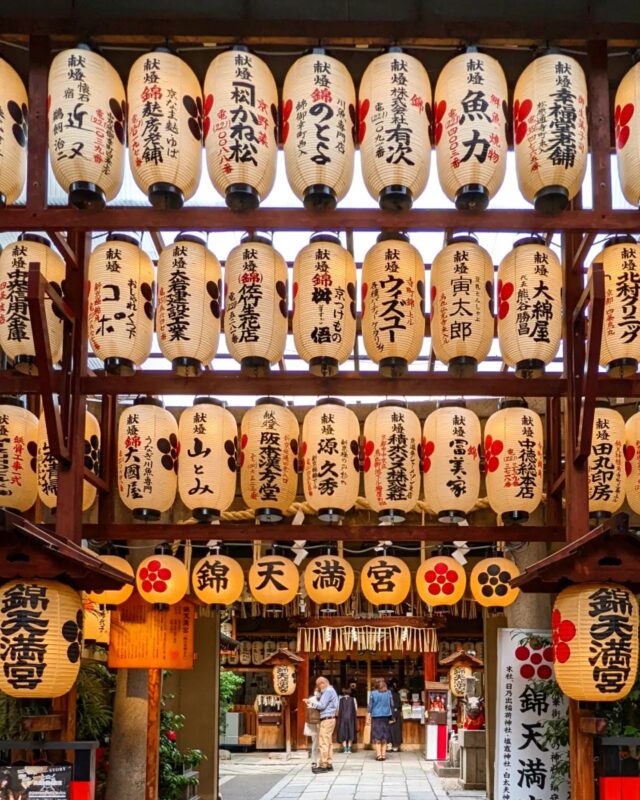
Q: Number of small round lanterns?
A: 8